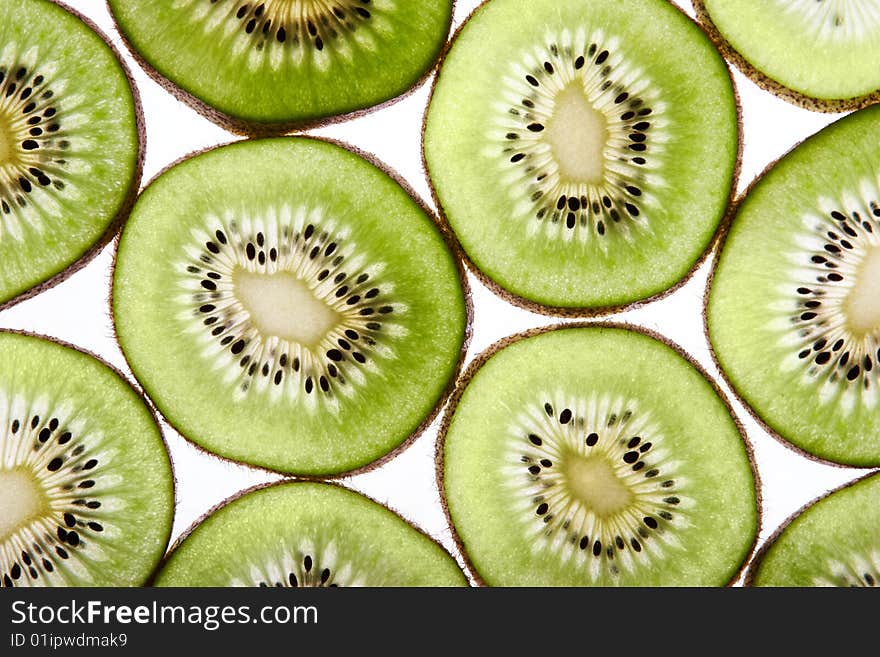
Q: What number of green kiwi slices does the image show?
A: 10